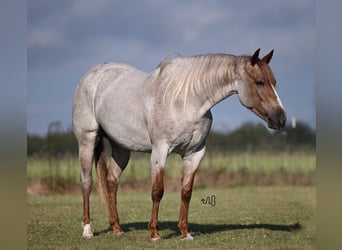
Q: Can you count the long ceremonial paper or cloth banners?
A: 0